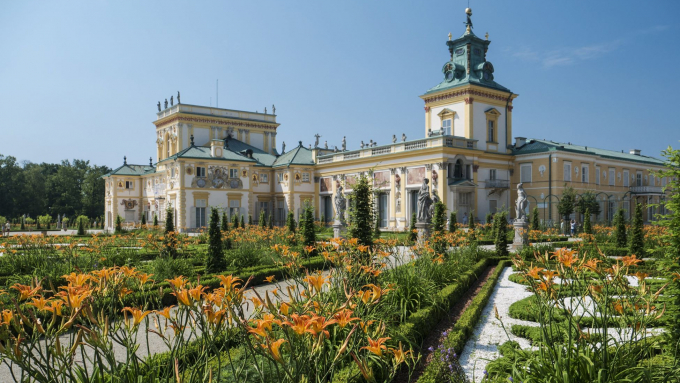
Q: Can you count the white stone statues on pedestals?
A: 3